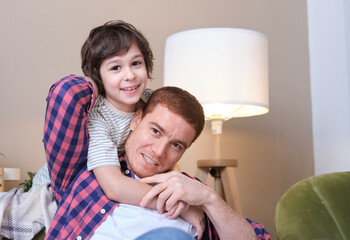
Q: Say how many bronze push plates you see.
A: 0